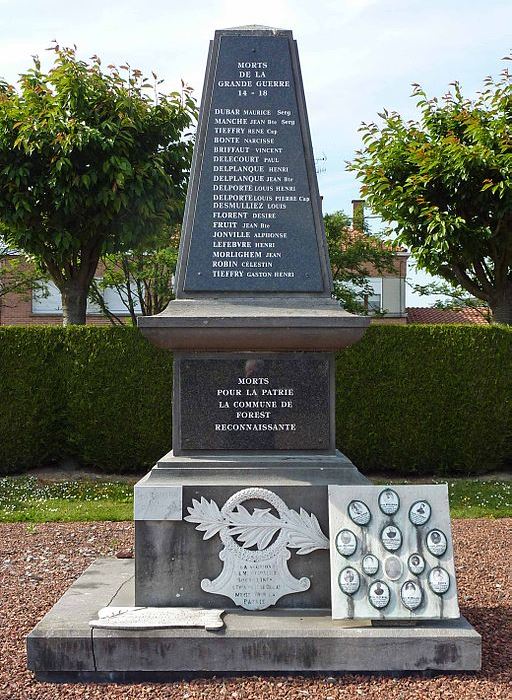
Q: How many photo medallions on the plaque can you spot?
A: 13